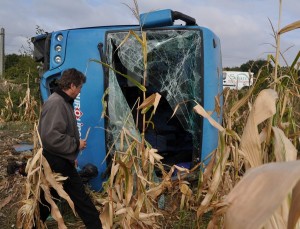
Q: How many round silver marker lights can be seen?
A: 3